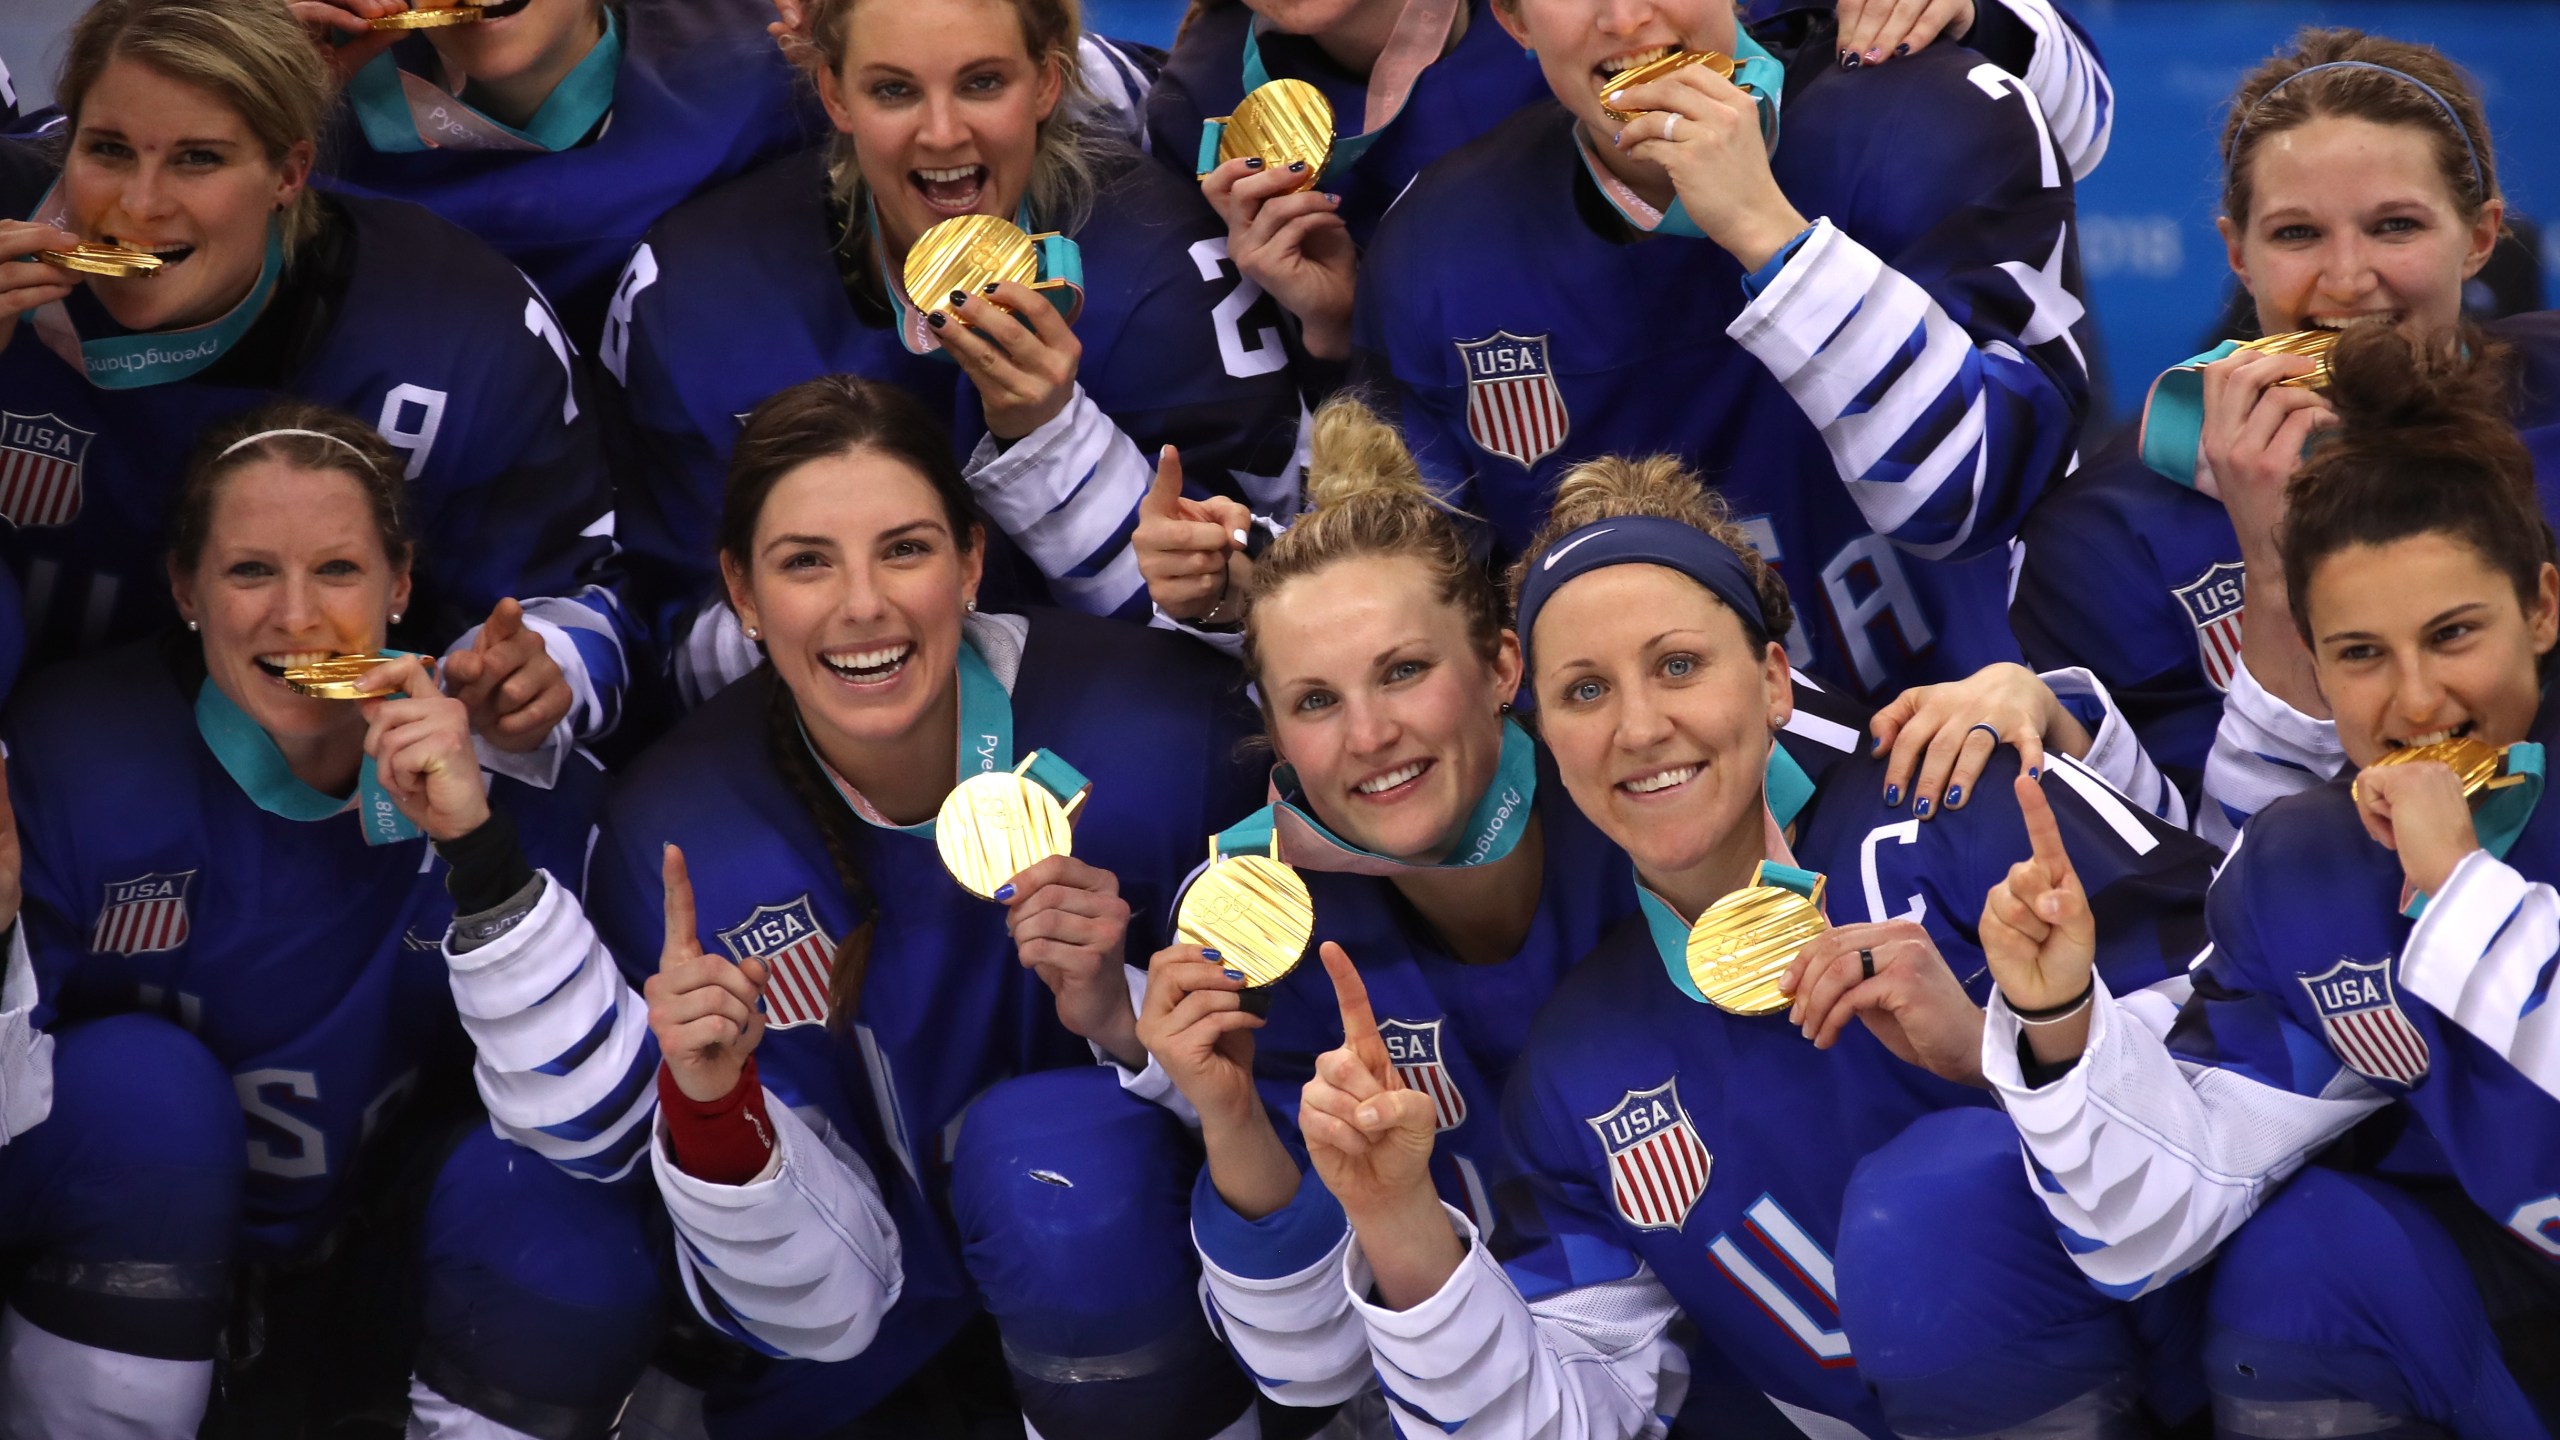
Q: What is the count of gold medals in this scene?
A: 11